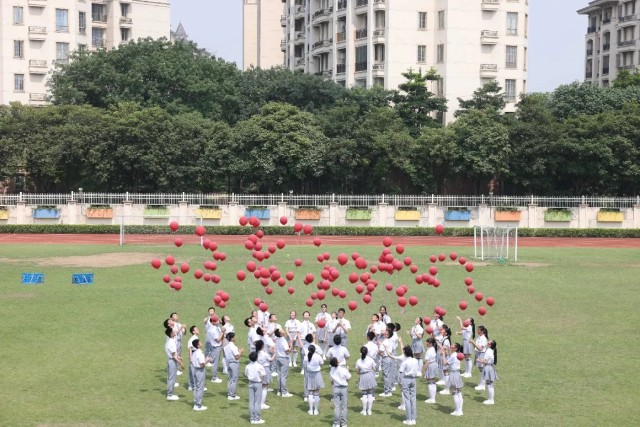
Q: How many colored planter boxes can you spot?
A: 13